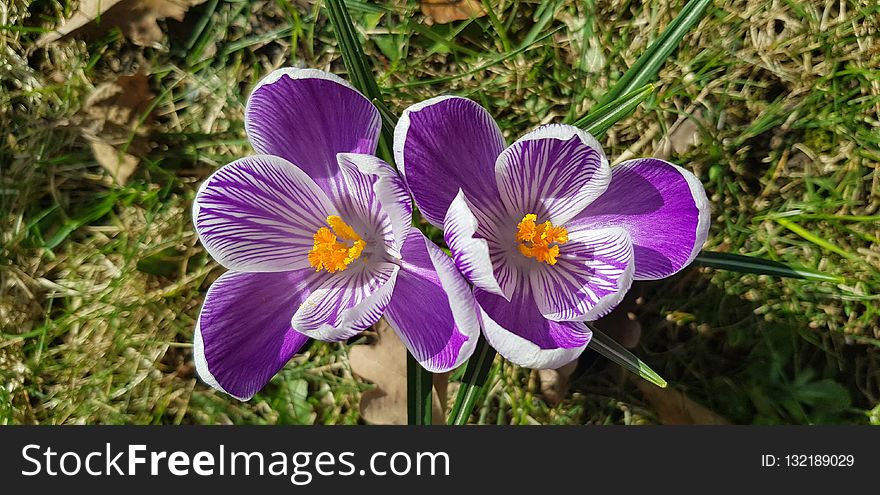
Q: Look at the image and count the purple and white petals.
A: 12